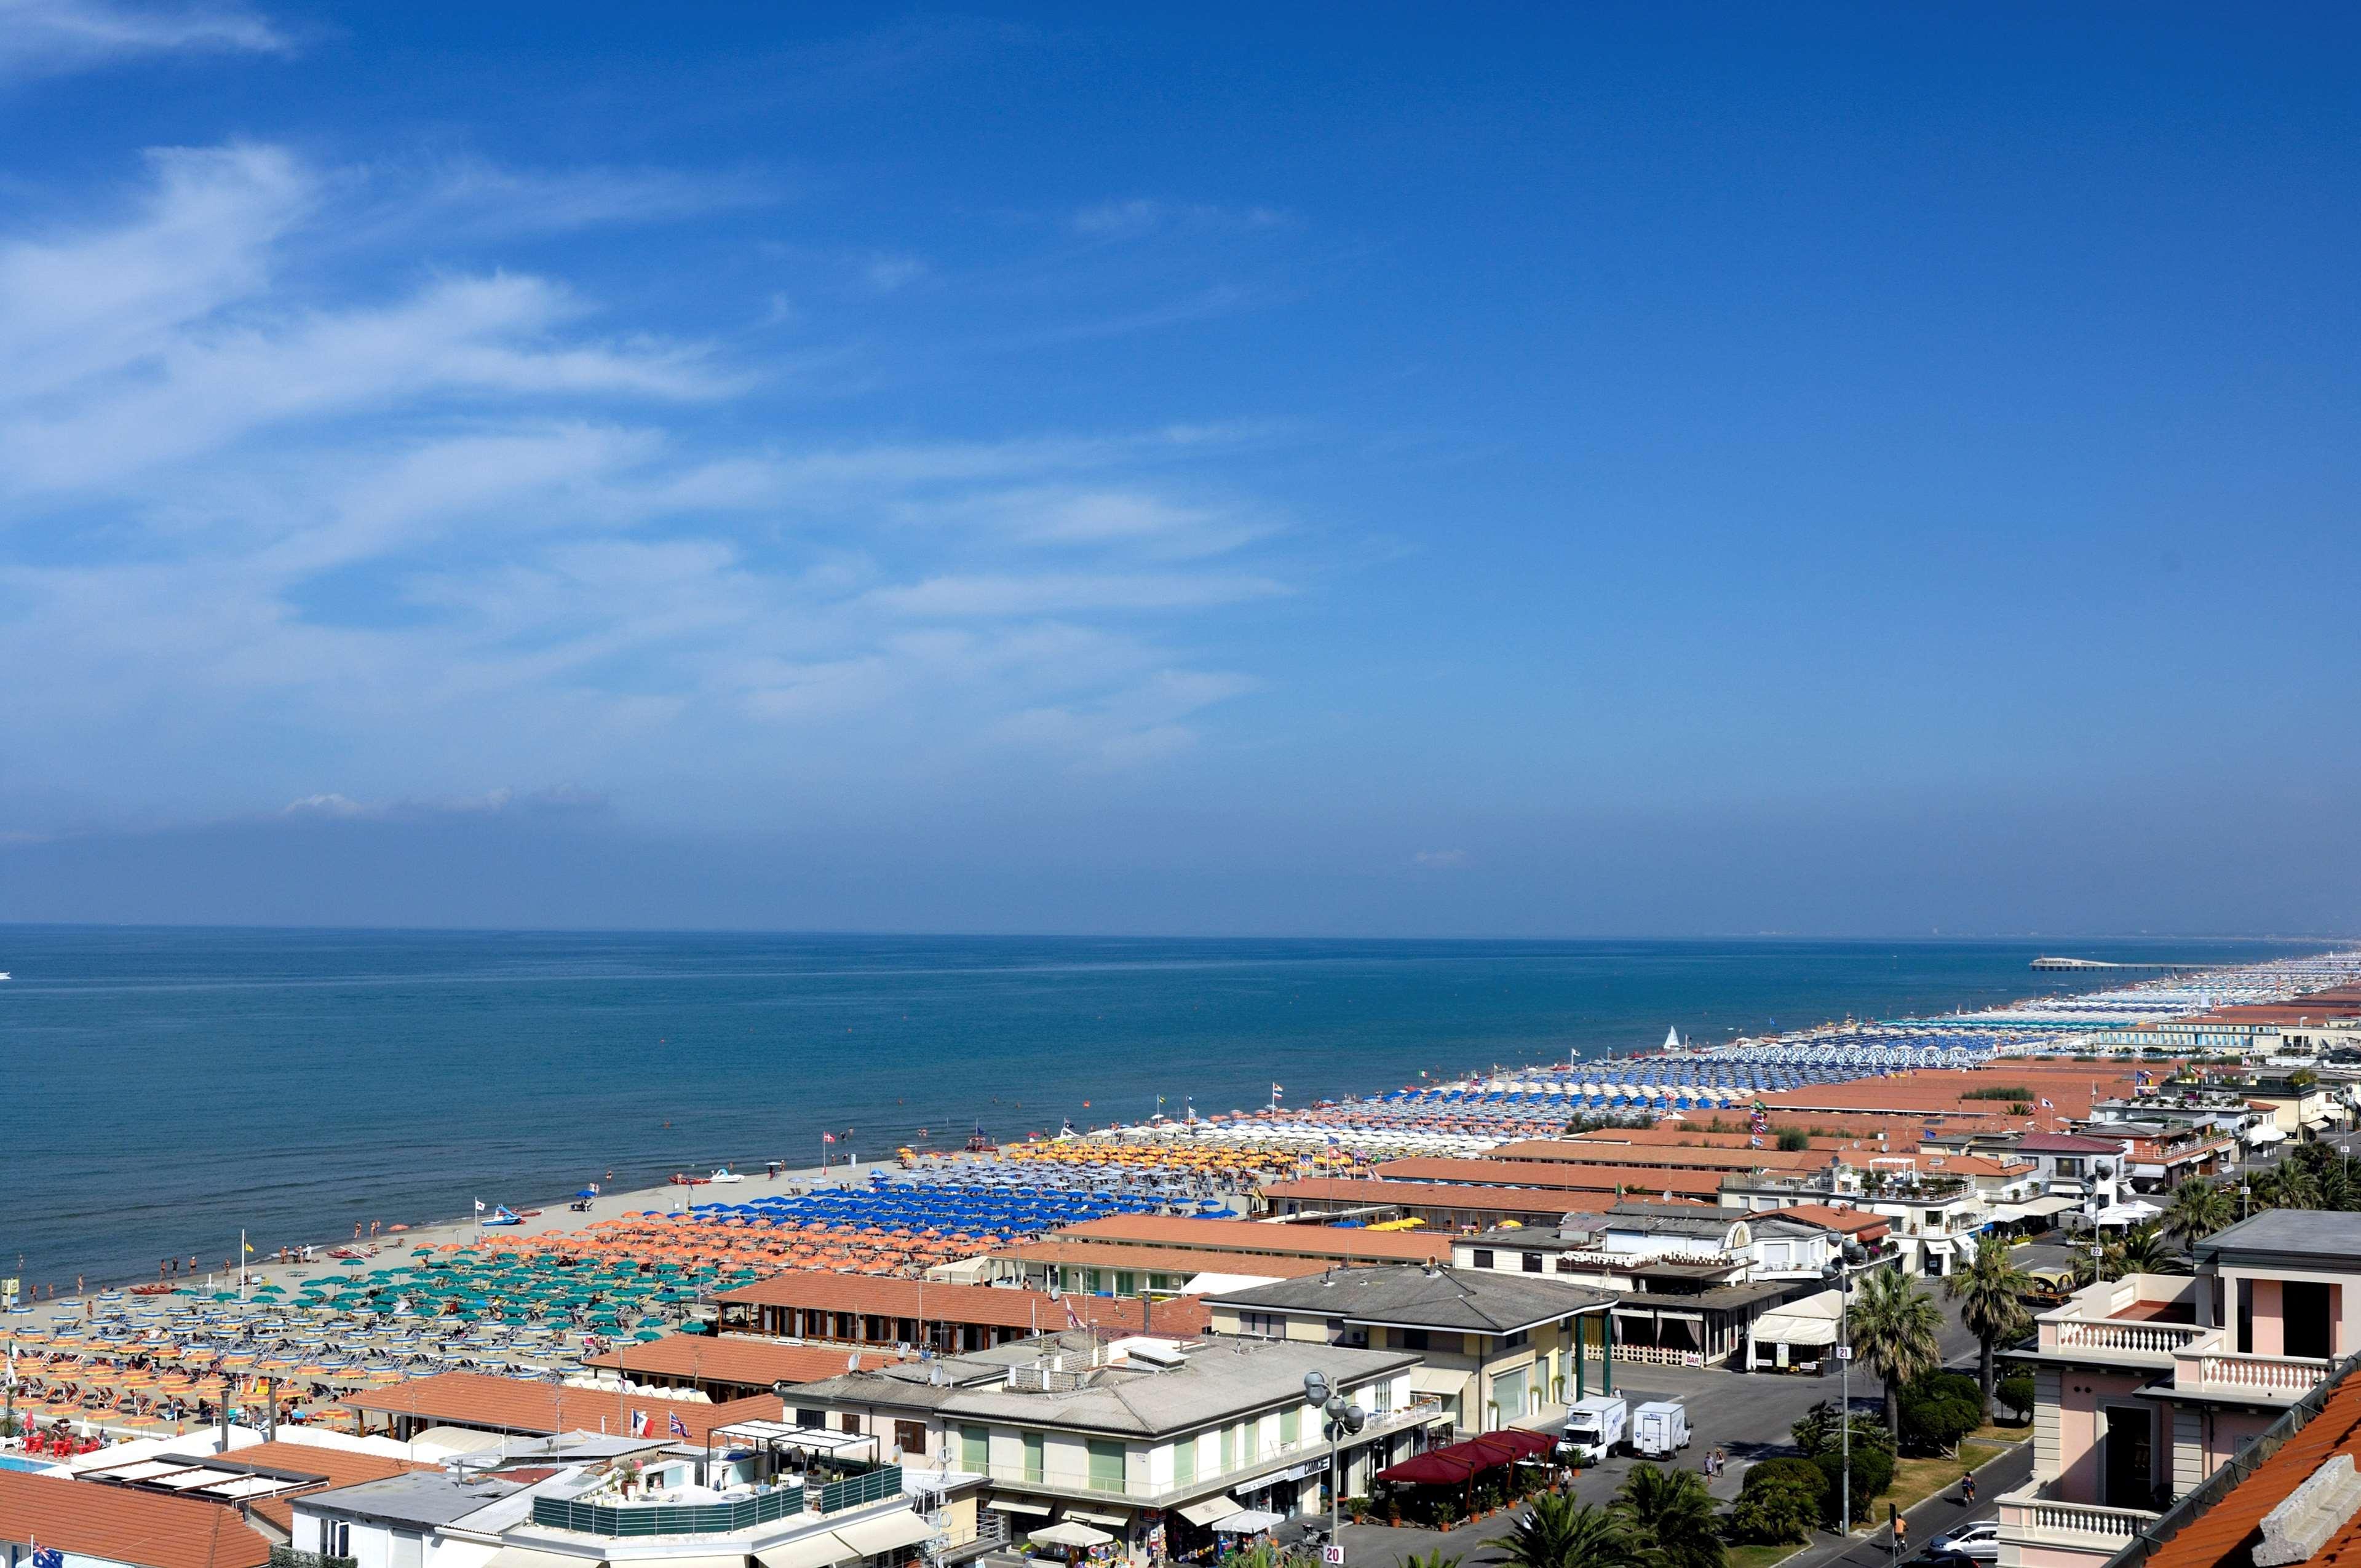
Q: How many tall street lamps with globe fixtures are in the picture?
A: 5